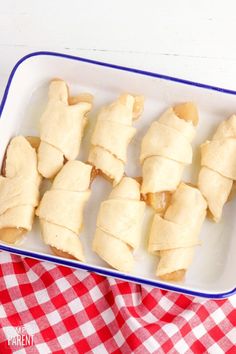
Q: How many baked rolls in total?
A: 8